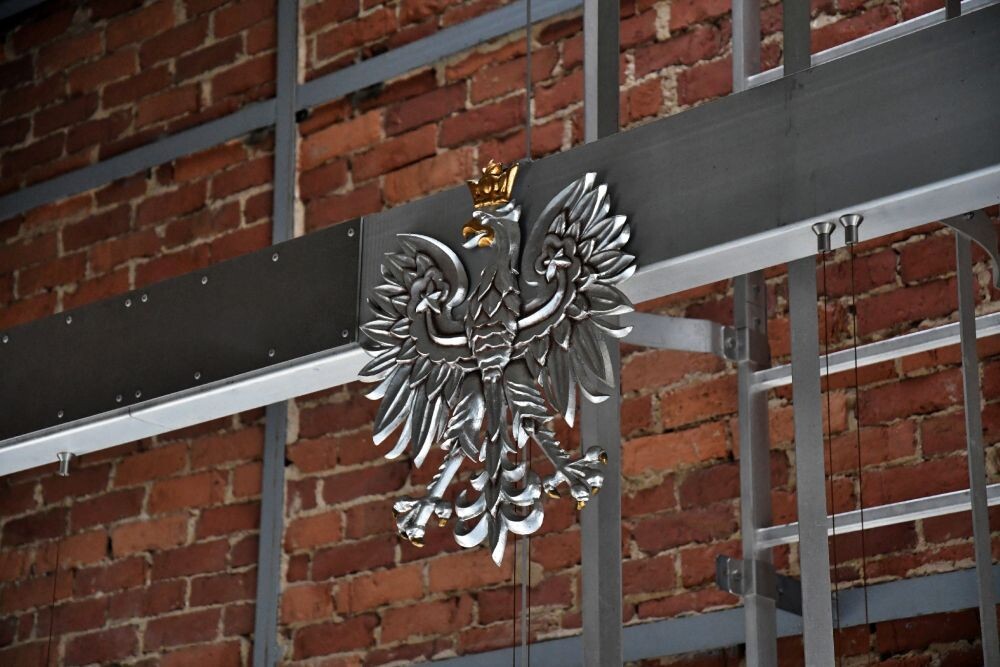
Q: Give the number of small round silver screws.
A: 13